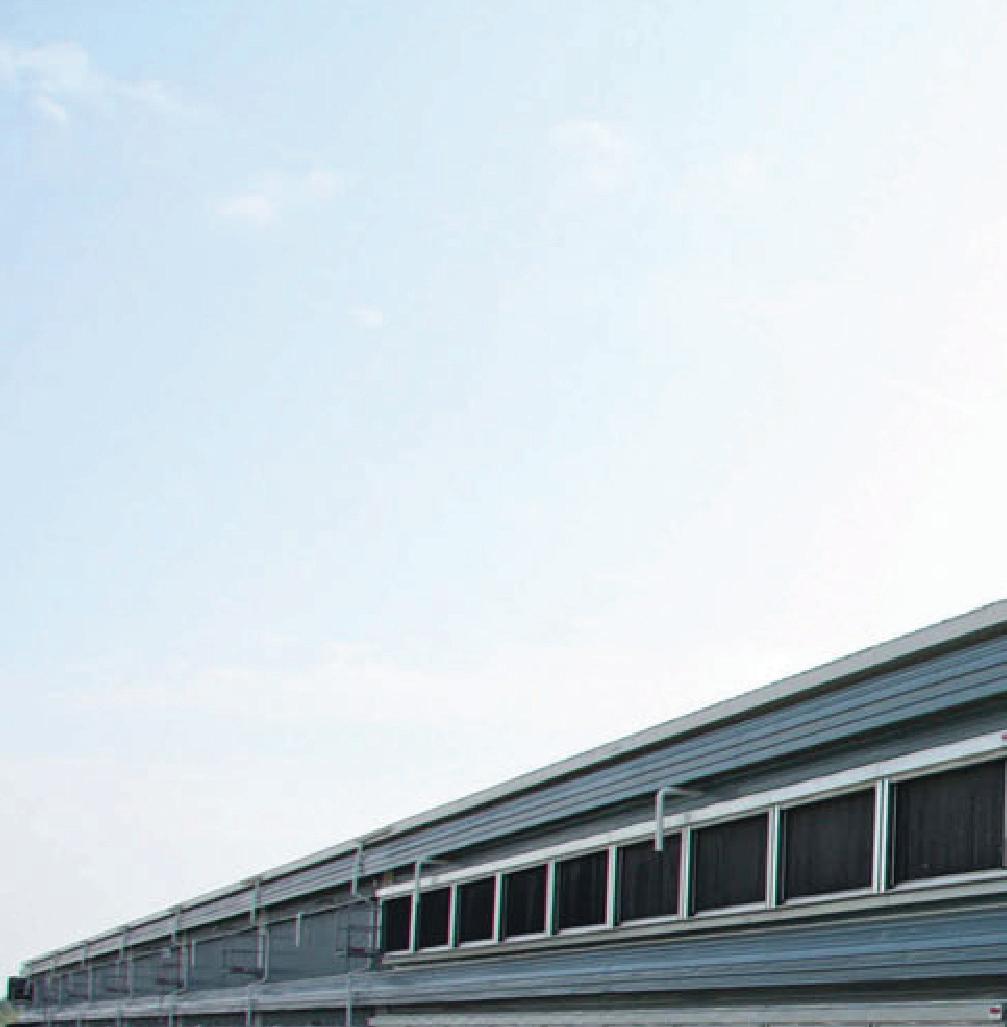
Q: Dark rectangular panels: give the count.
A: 9